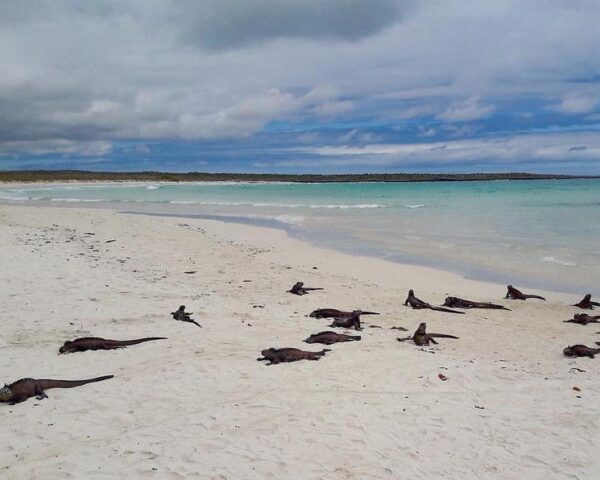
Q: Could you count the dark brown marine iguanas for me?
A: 15